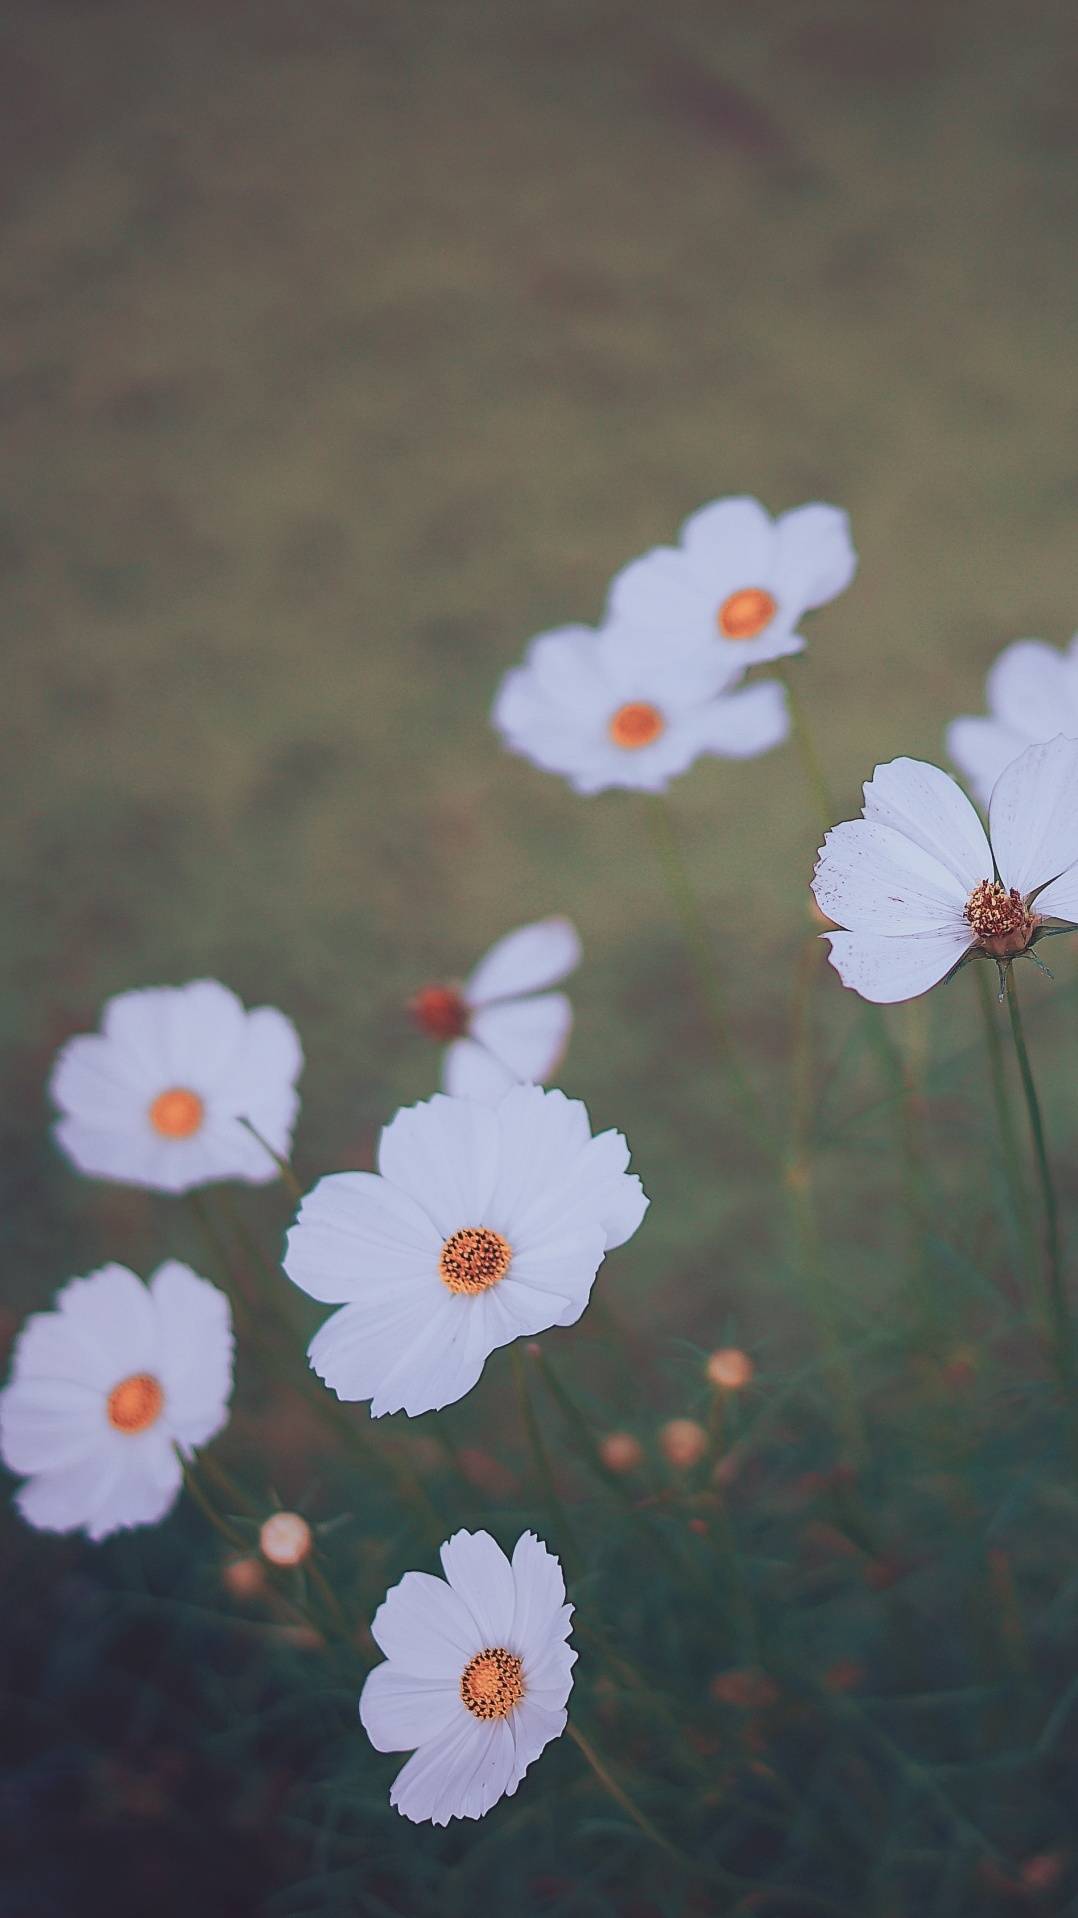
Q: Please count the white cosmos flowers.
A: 9